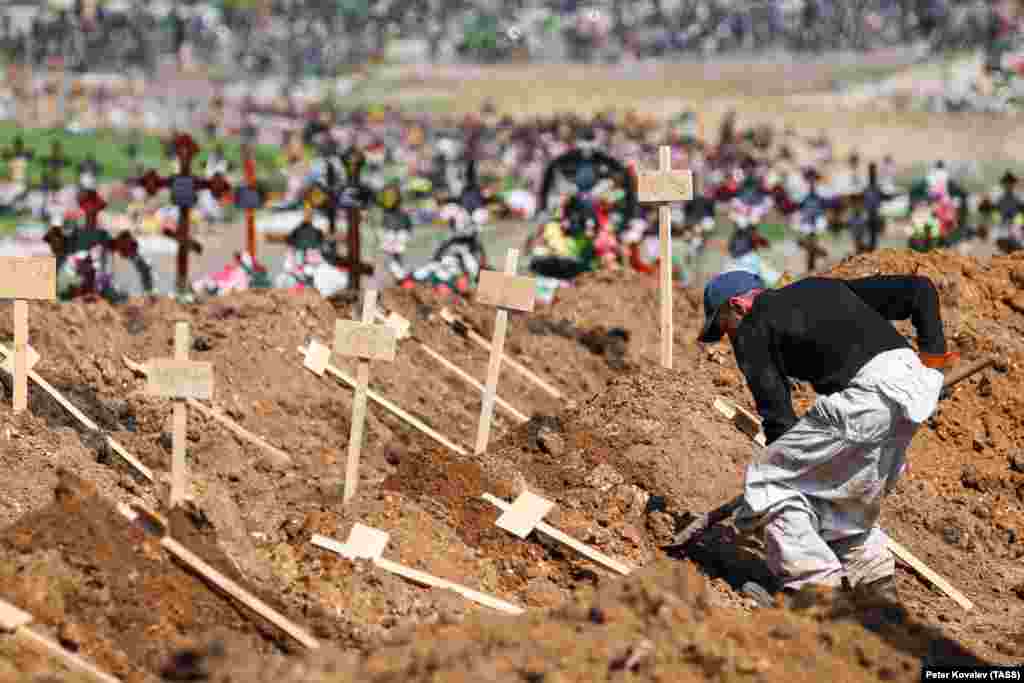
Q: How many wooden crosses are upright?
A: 5